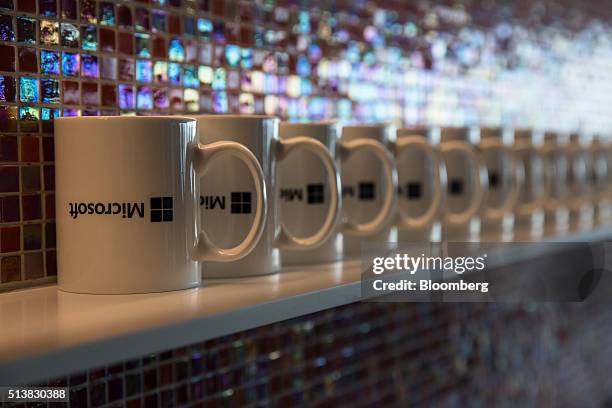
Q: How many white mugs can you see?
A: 11